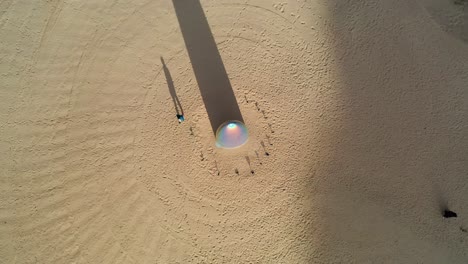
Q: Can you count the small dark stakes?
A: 12